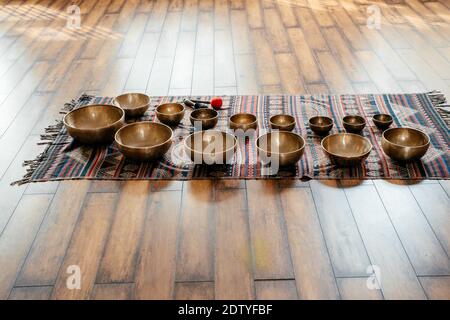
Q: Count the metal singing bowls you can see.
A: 14